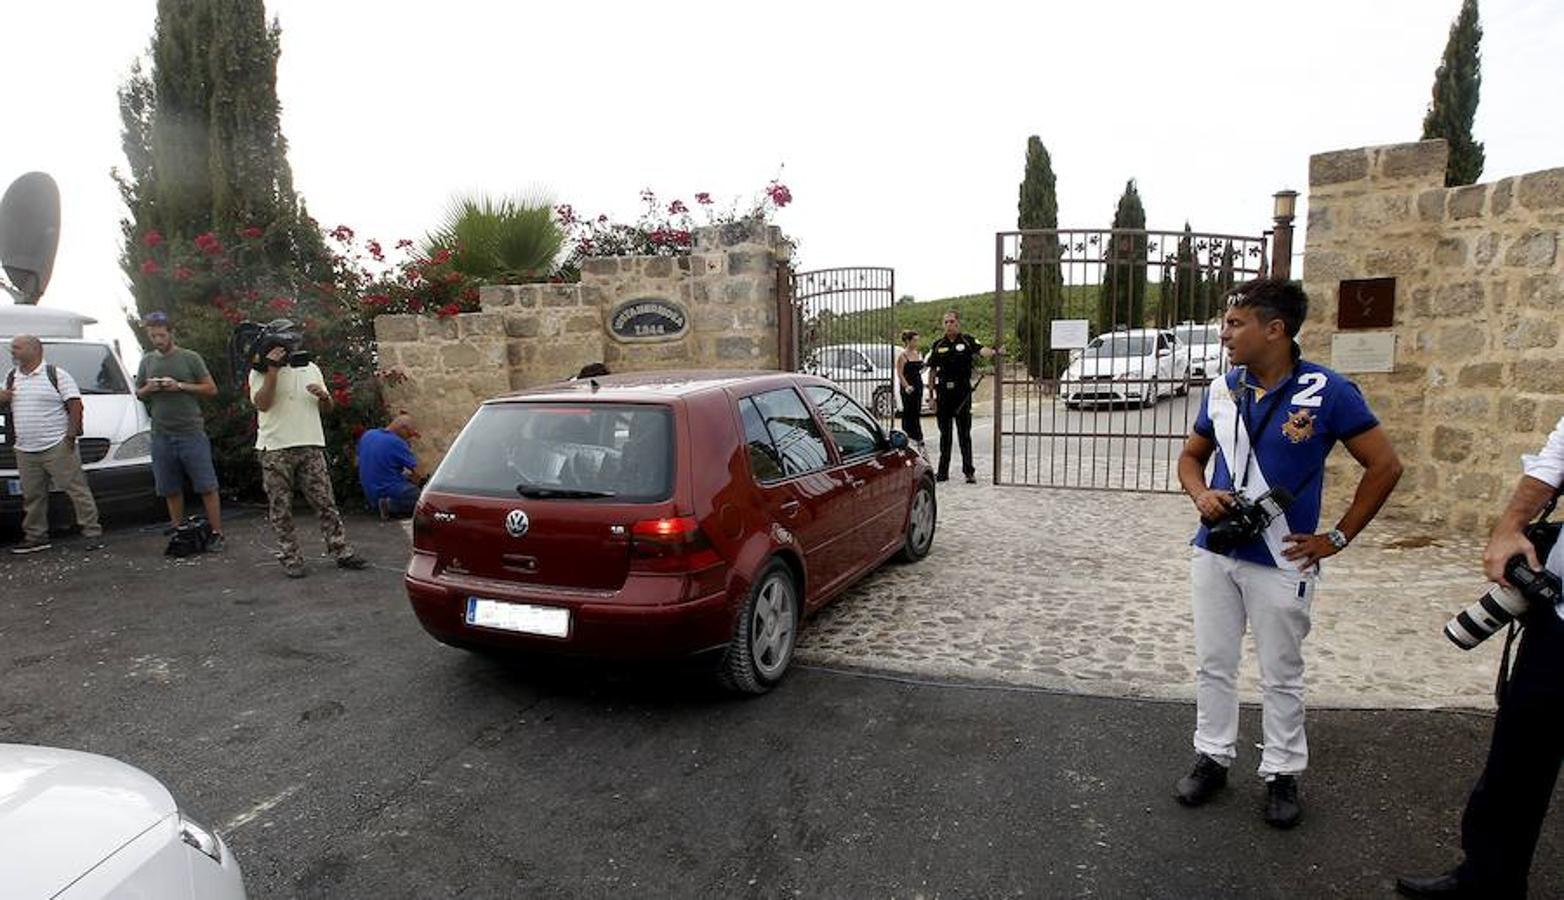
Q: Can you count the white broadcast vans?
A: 1